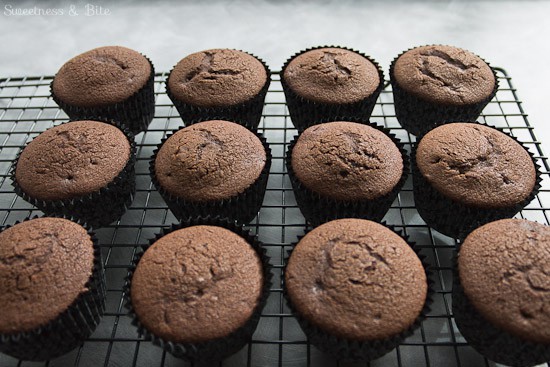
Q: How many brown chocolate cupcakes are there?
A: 12